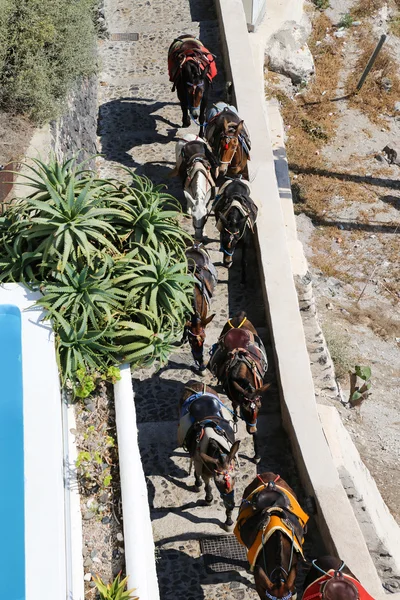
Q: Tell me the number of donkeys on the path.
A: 9